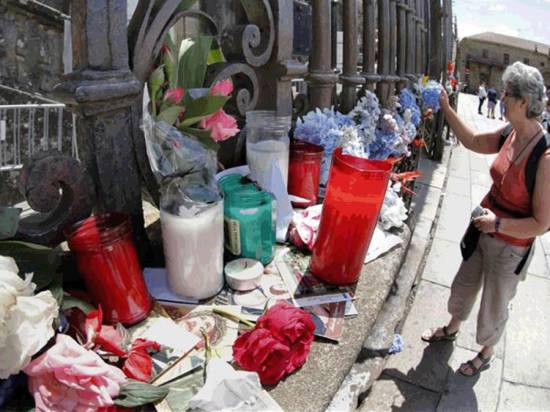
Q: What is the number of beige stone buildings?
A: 1